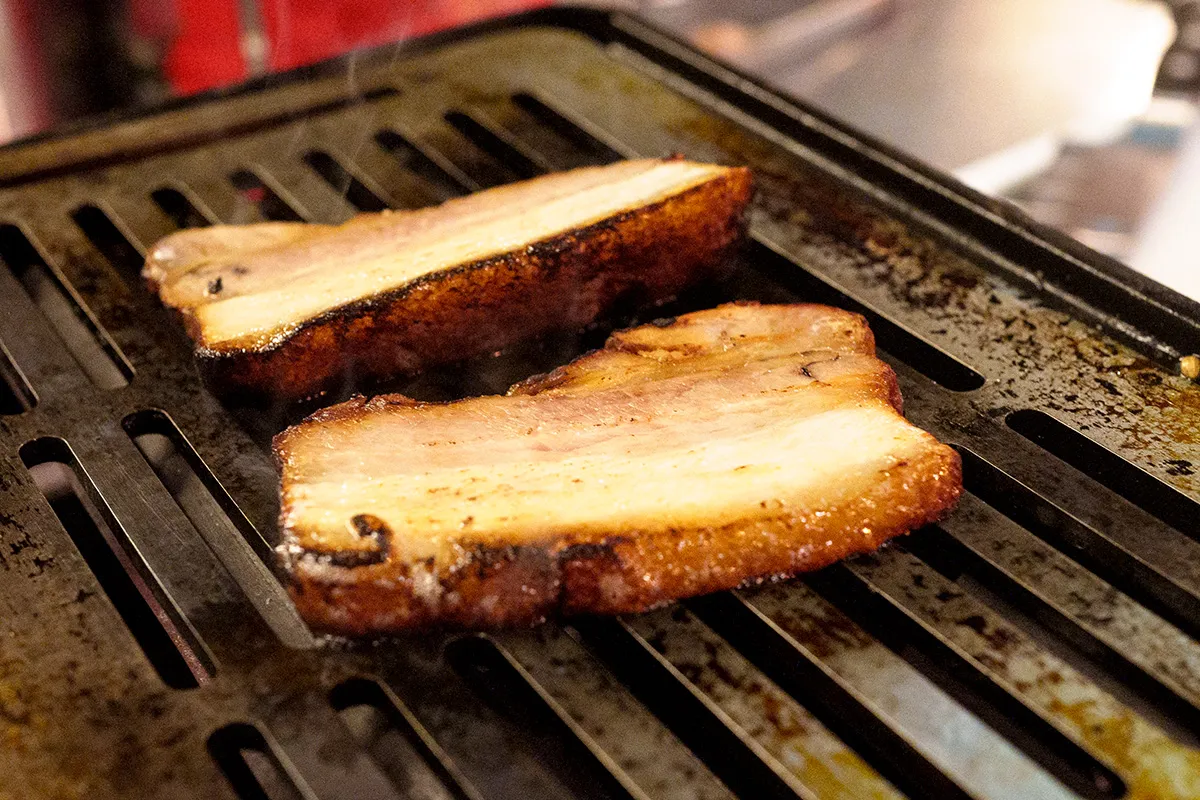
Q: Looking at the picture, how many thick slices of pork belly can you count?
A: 2